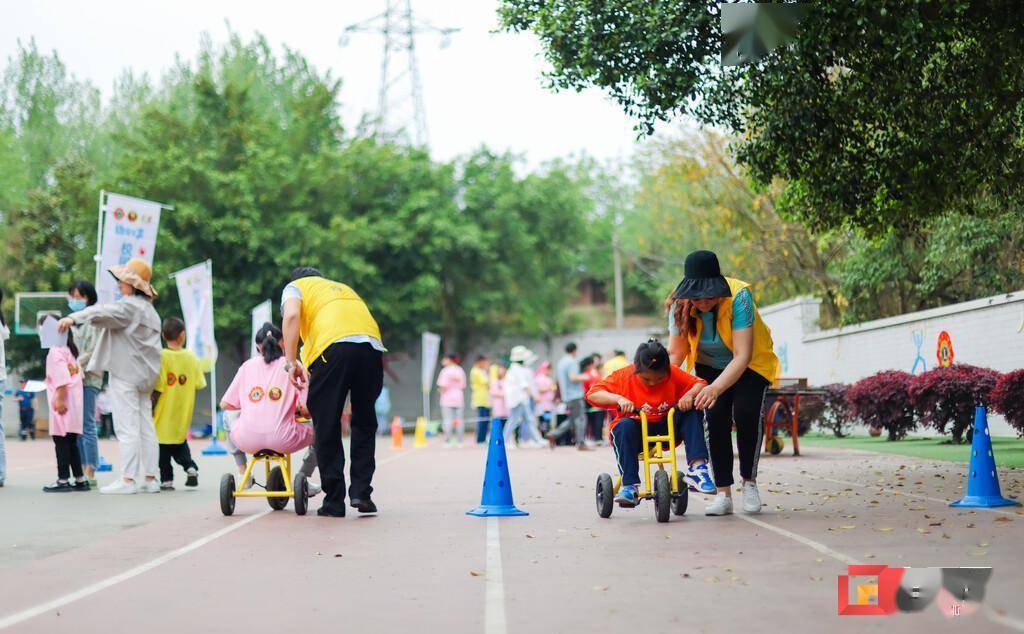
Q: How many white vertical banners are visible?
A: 4